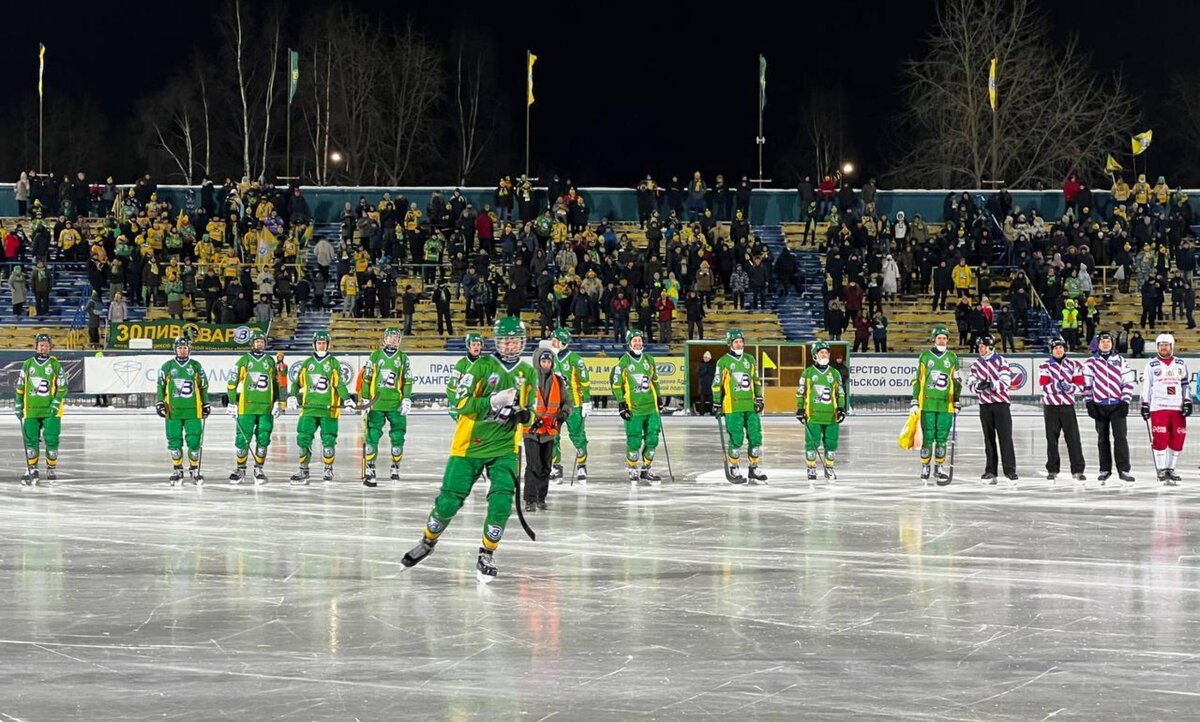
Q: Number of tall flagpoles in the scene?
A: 5